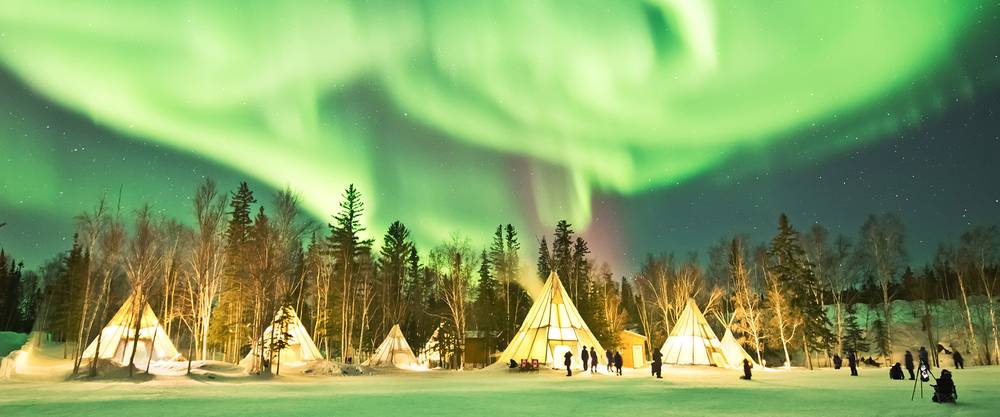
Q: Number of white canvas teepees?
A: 7